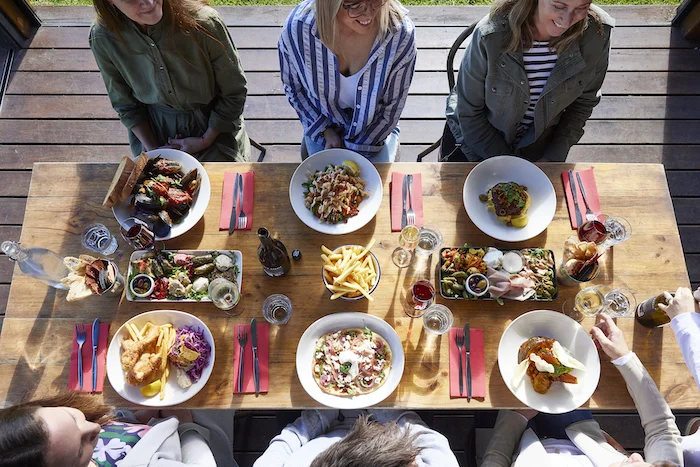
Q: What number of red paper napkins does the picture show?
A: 6